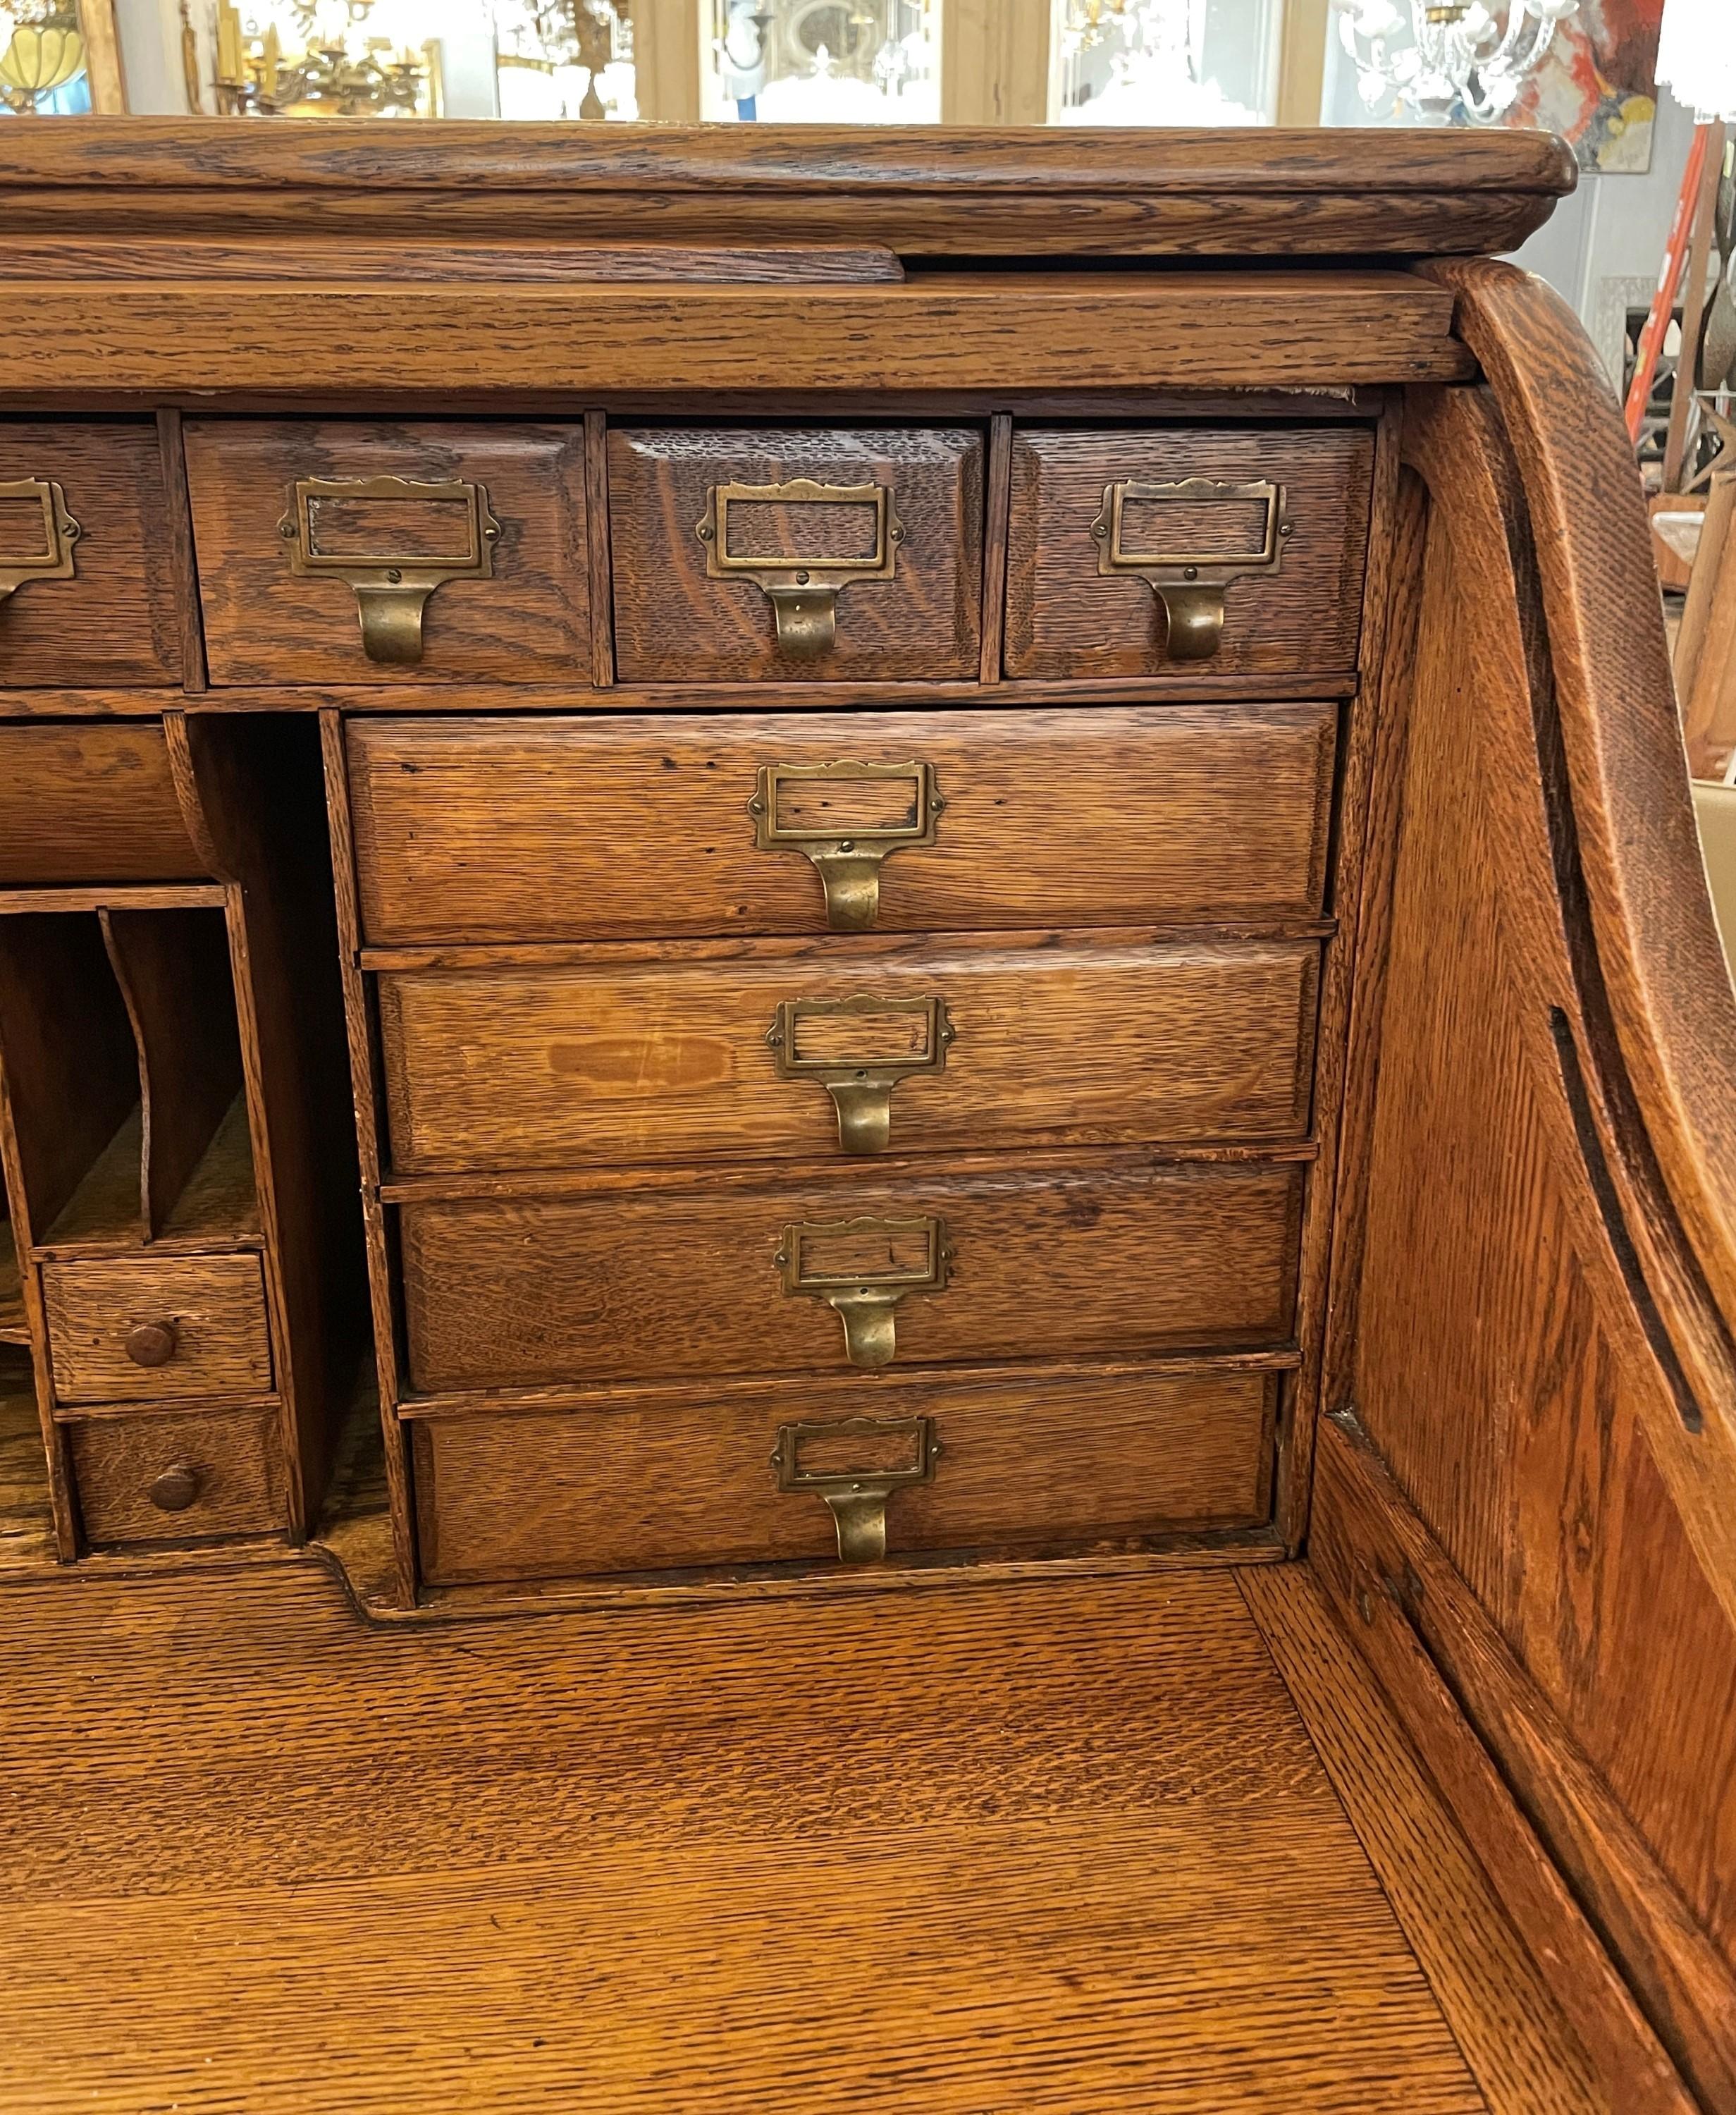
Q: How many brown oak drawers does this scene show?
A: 10